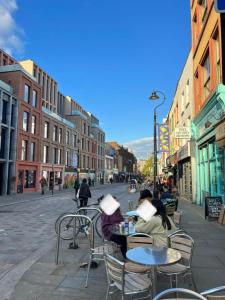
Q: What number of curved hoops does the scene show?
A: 2